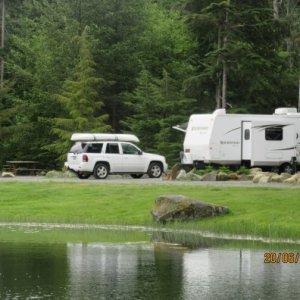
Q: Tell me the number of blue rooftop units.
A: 0